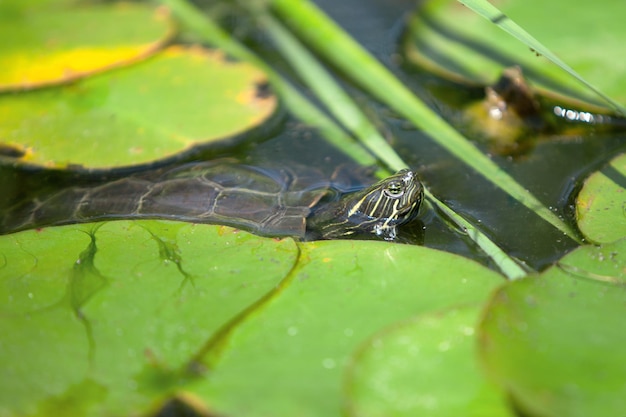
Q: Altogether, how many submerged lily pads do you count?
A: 0